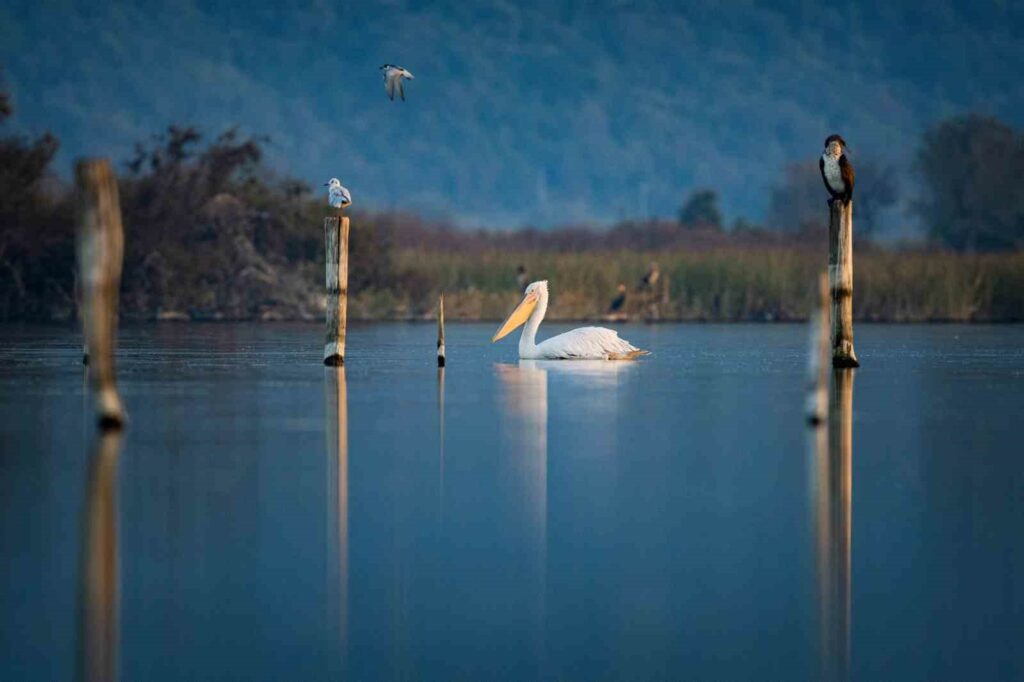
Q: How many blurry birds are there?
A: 3